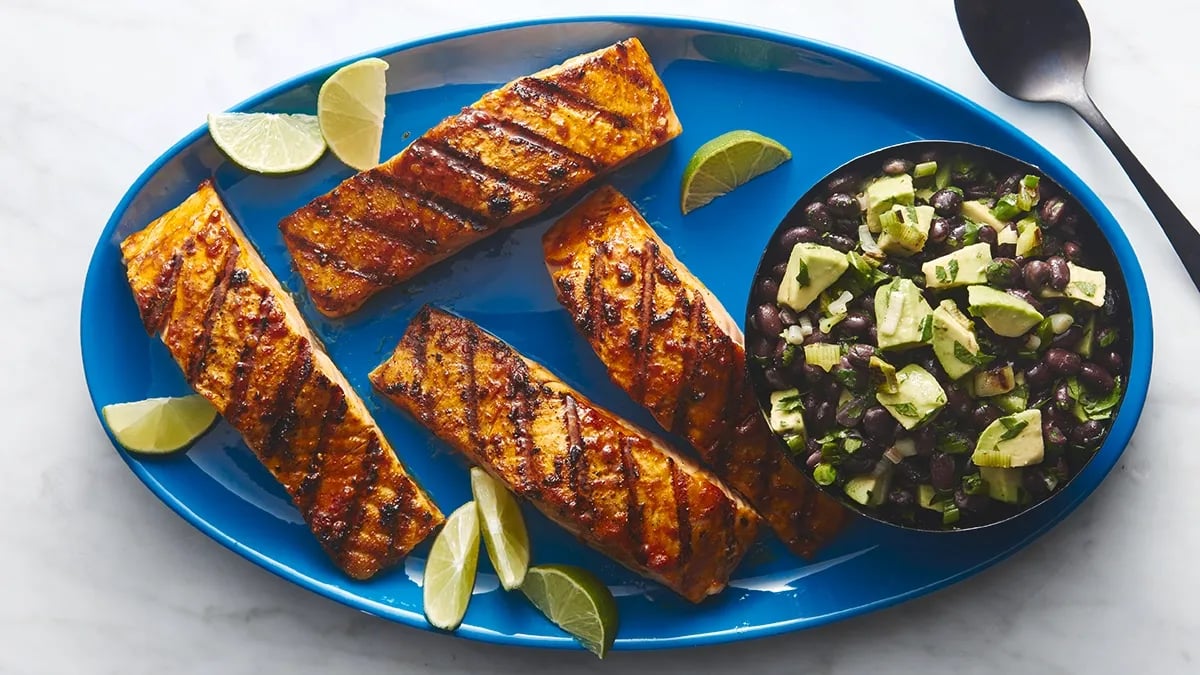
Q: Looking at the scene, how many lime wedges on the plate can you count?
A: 7